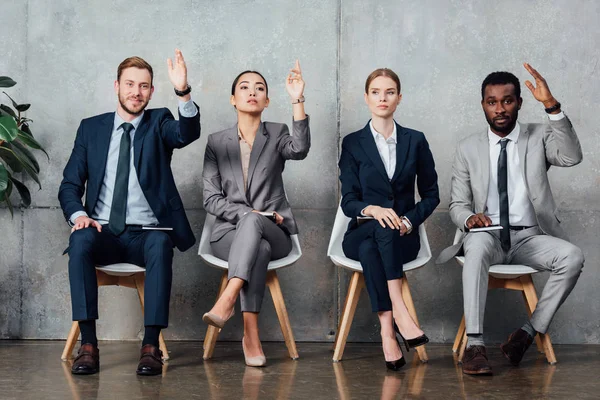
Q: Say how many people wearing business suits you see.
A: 4